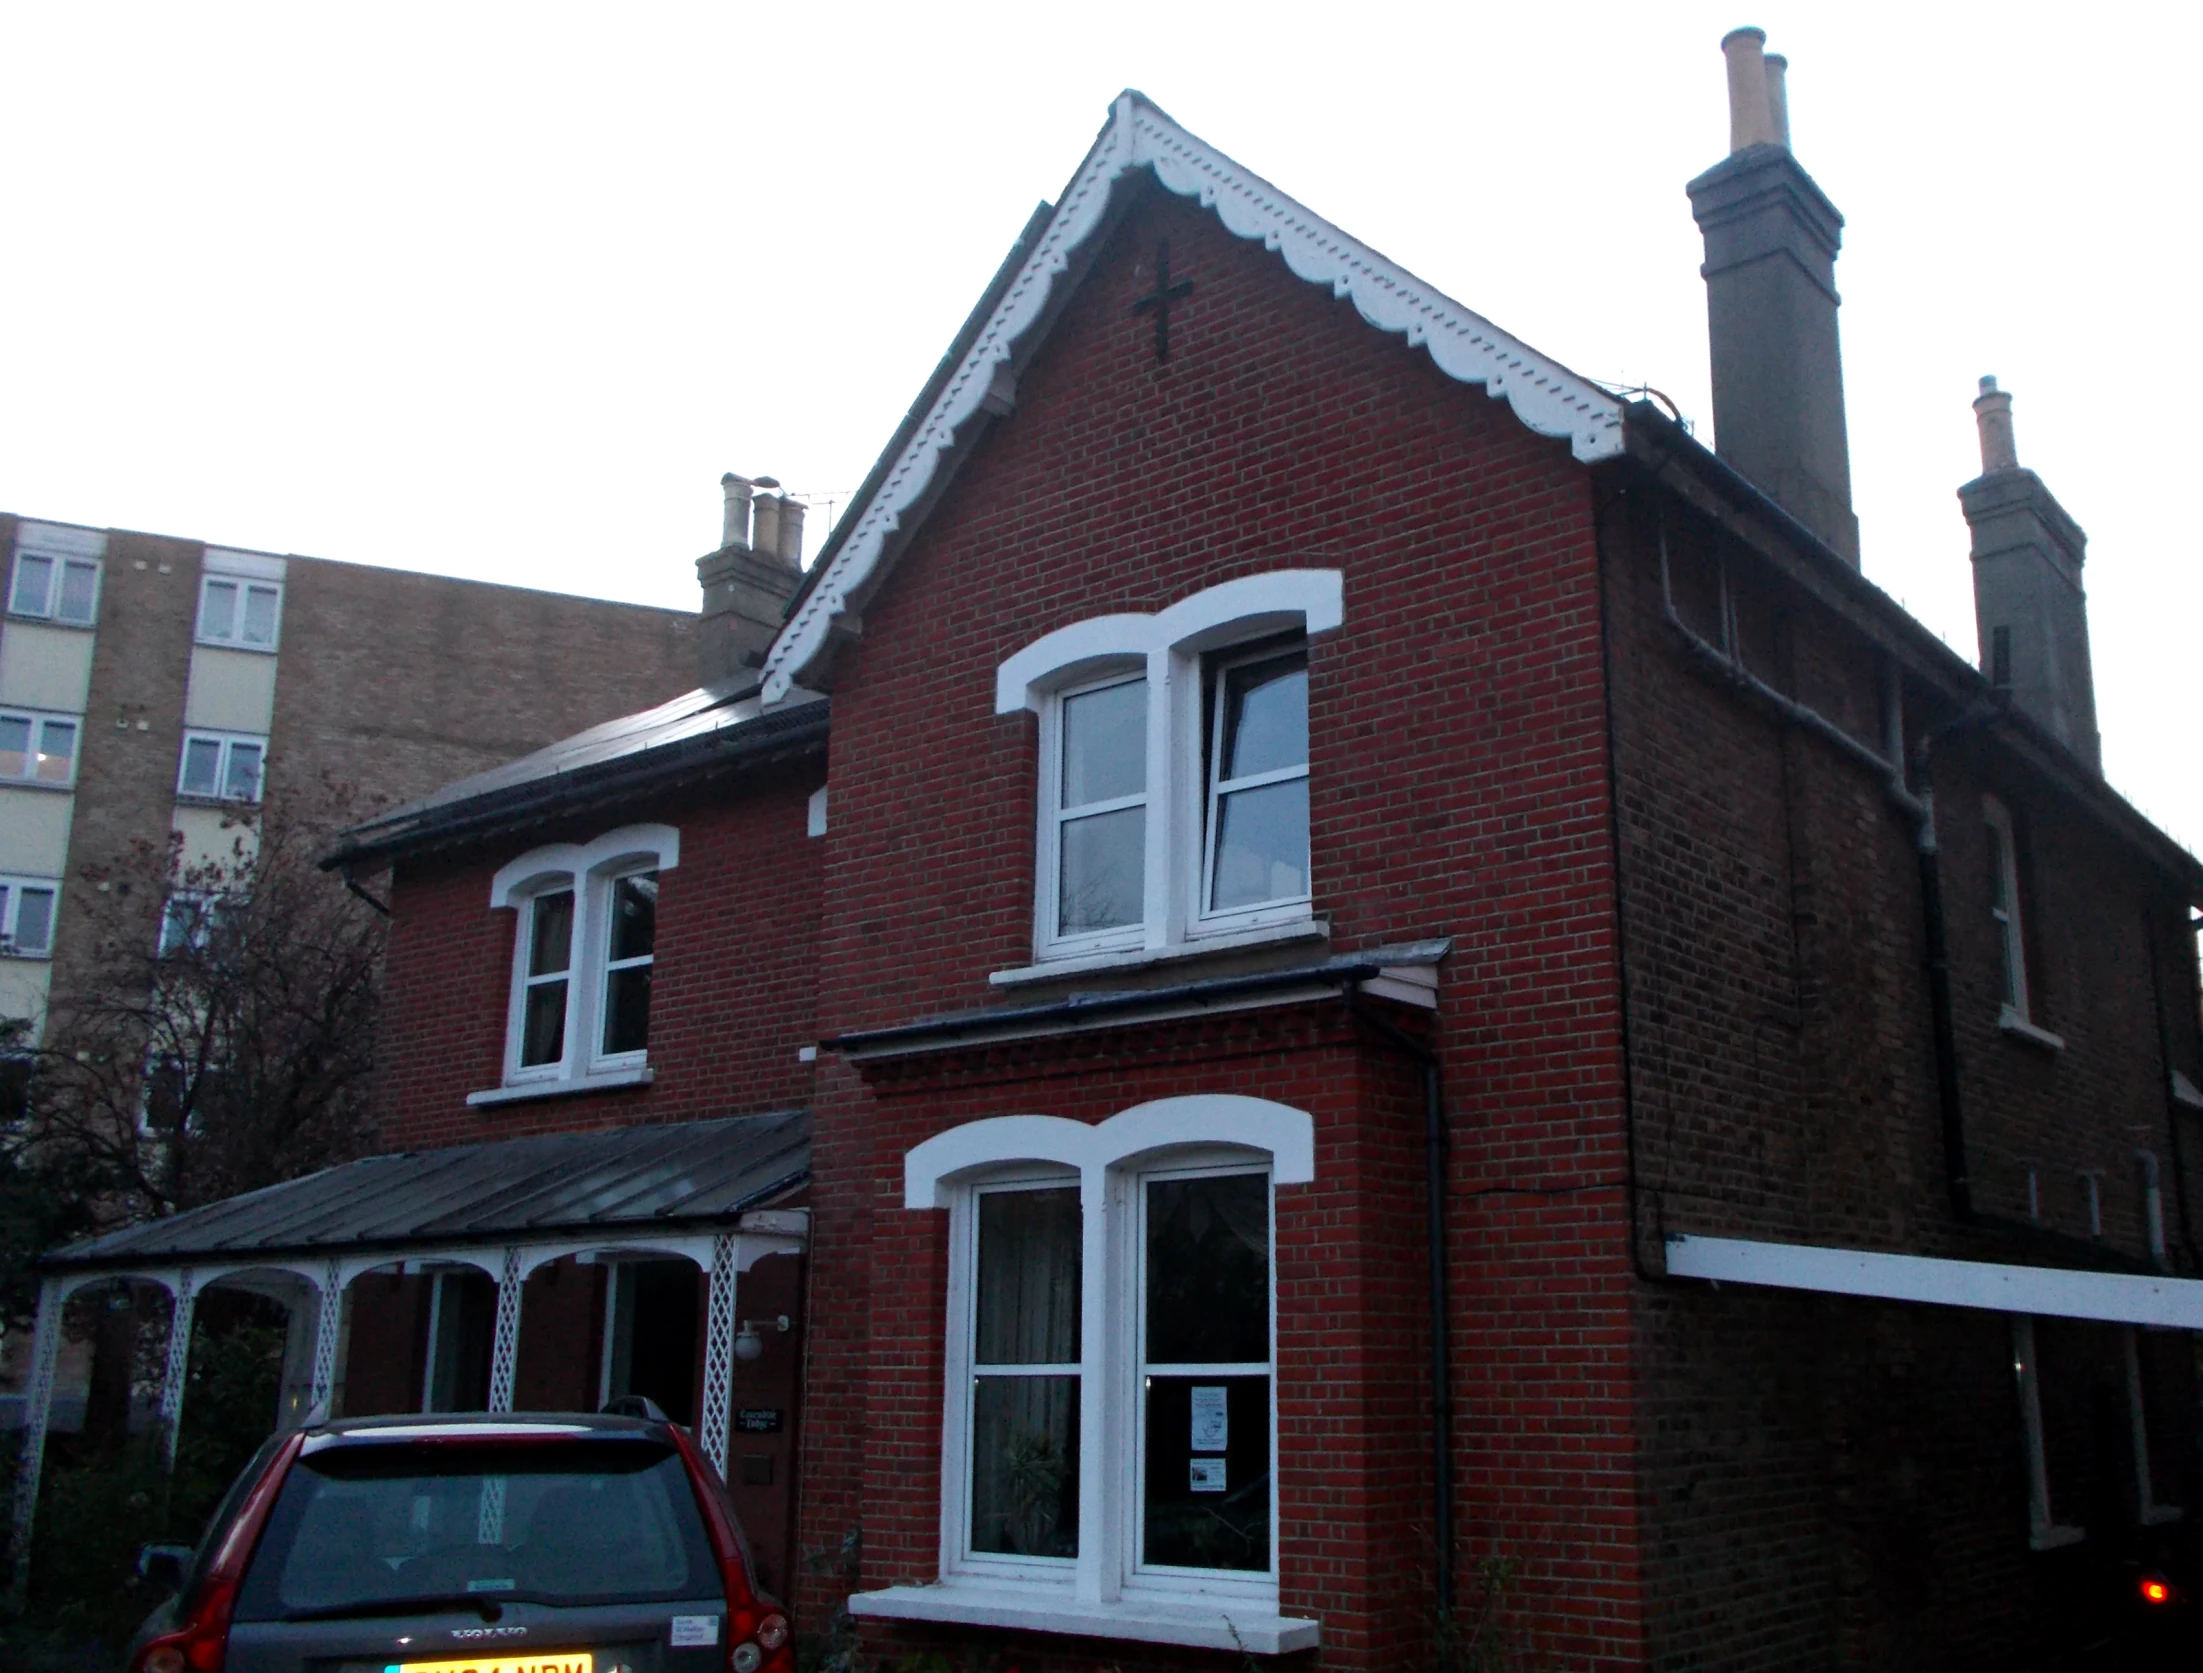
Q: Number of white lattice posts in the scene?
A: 5